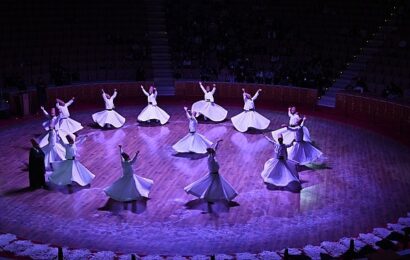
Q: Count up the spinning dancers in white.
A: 14